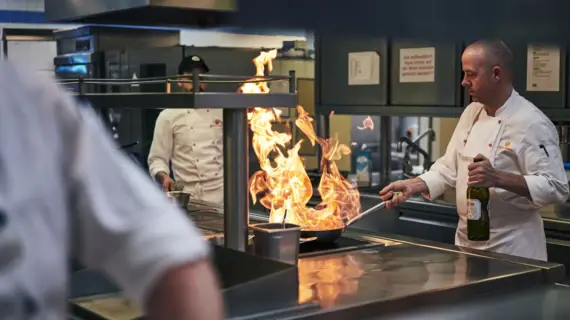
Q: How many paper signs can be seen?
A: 3